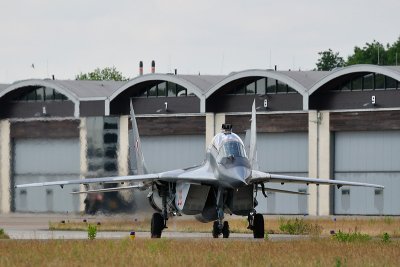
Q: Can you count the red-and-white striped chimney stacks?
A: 2